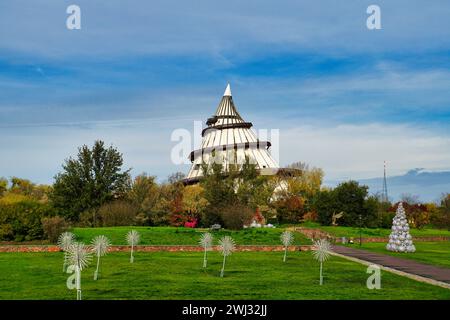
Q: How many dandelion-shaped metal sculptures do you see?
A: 8